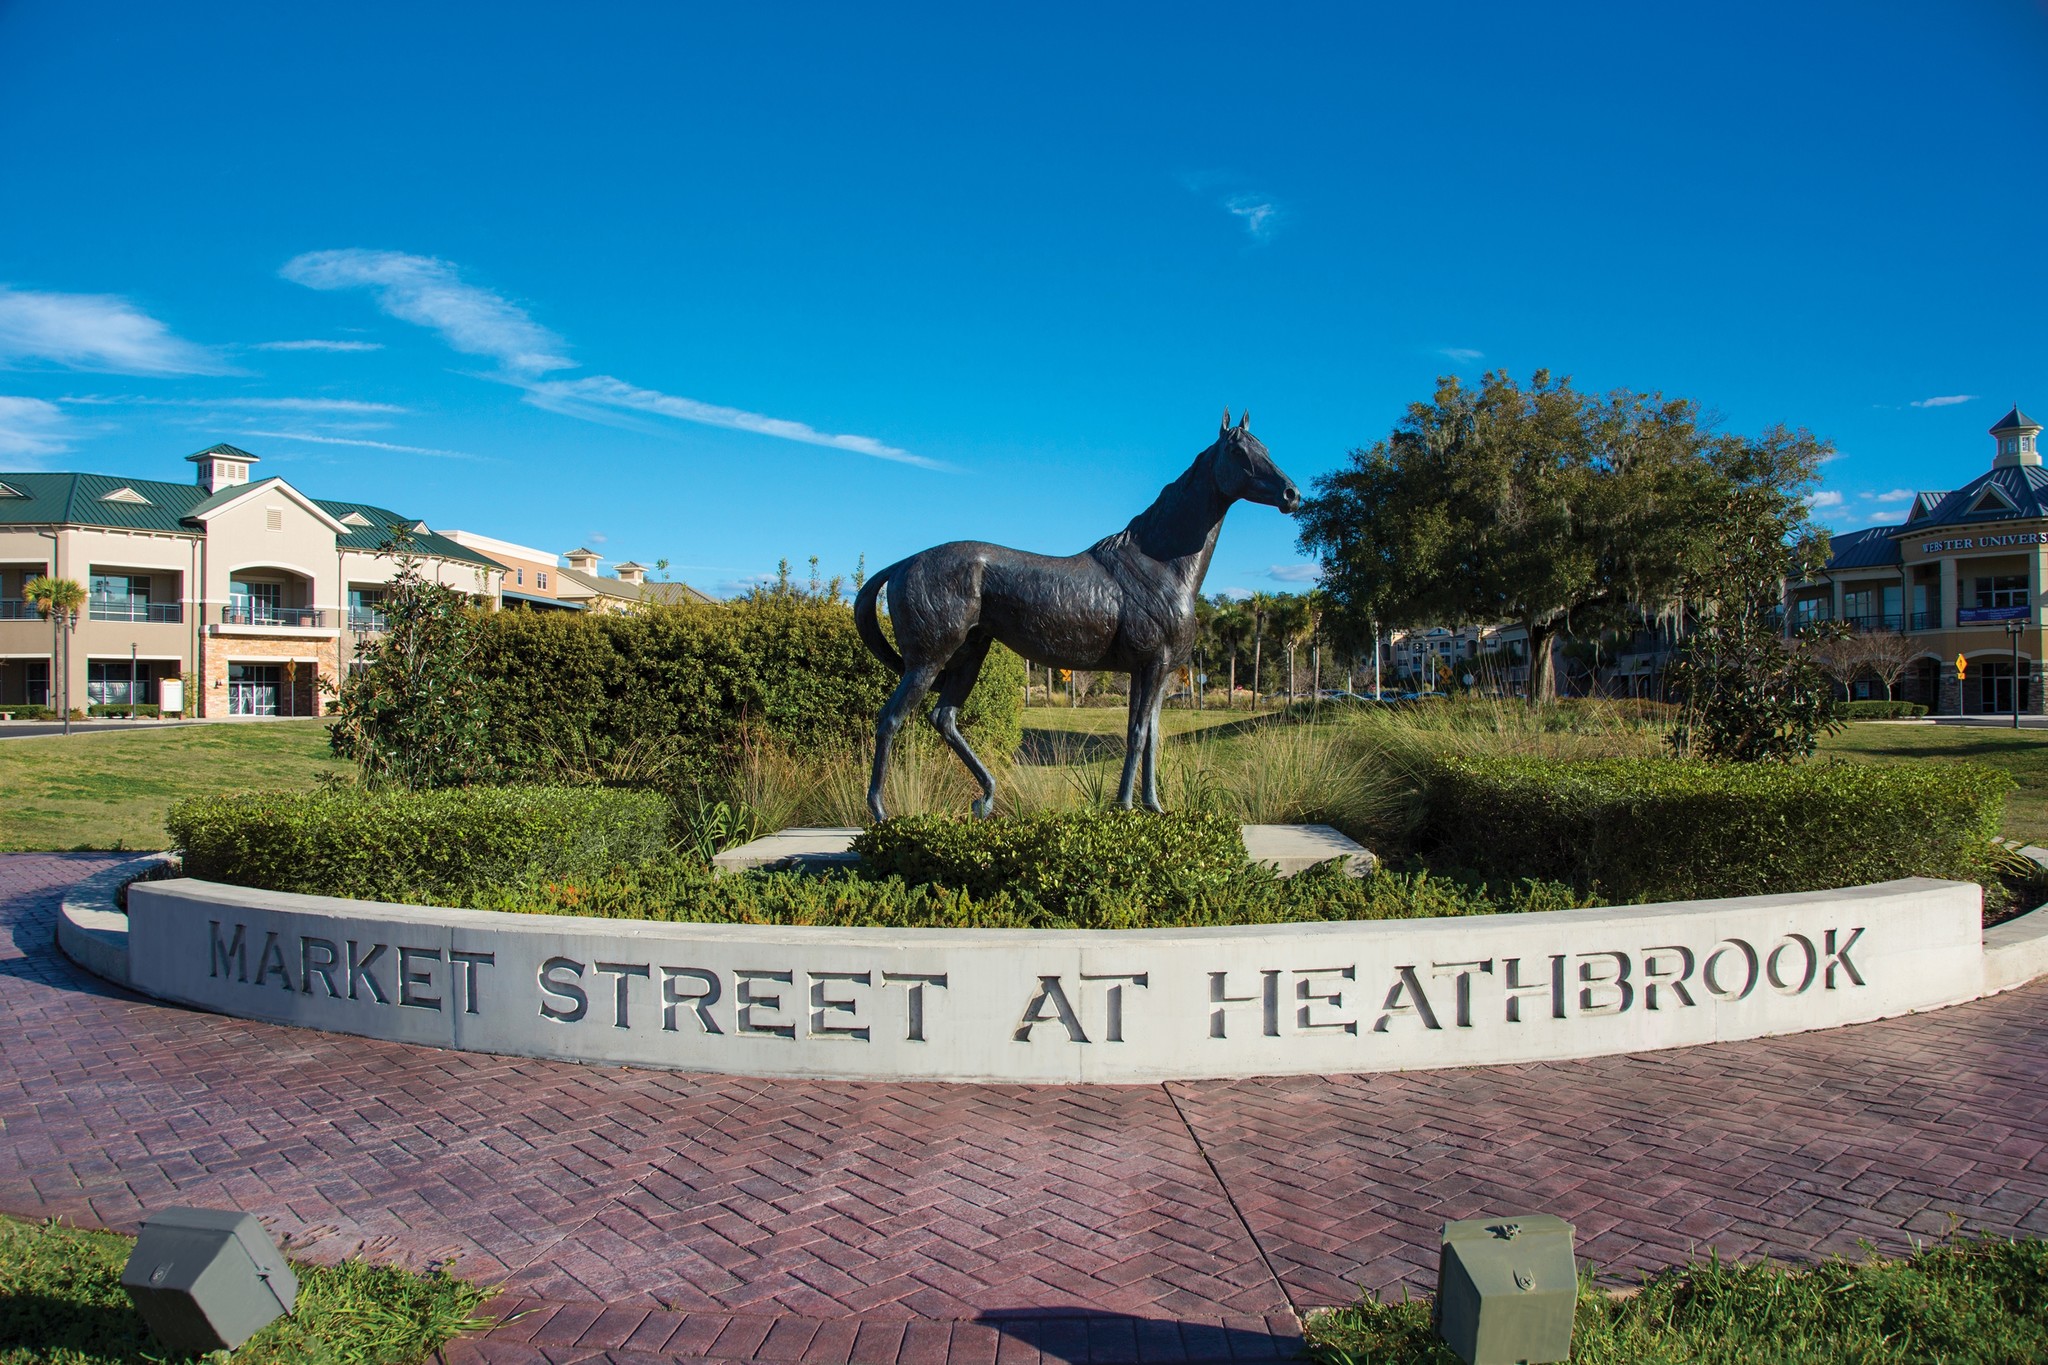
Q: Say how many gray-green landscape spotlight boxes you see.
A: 2